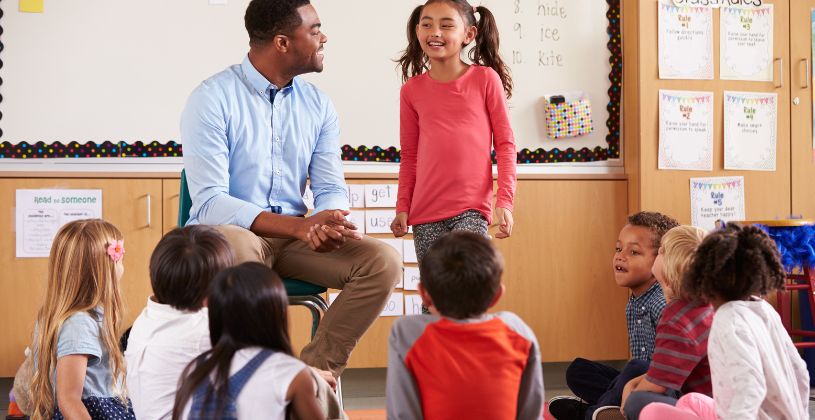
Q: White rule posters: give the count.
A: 5